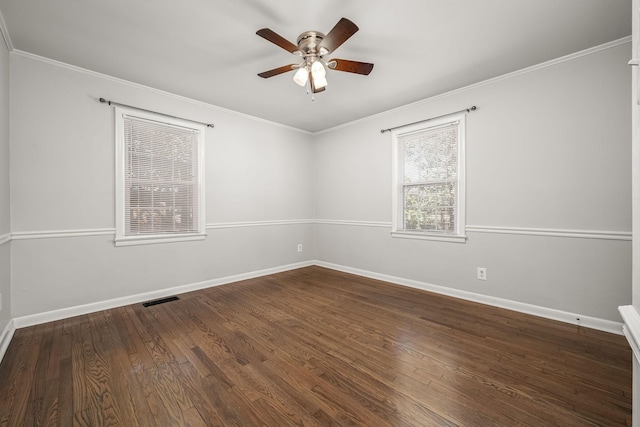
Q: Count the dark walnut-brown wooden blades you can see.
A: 5